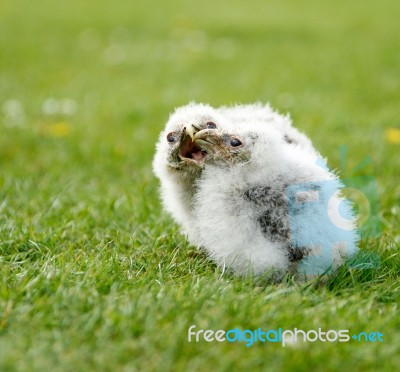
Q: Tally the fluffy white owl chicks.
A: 2